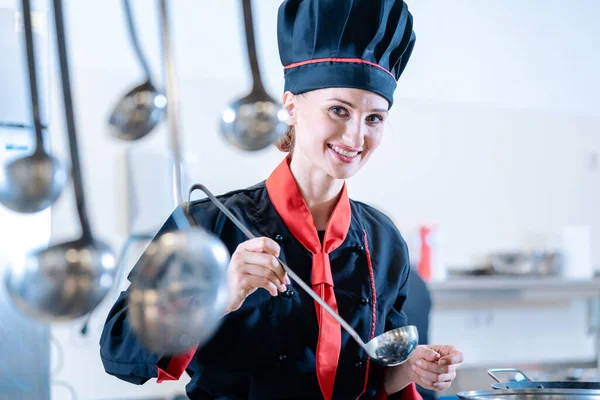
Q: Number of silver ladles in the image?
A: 6